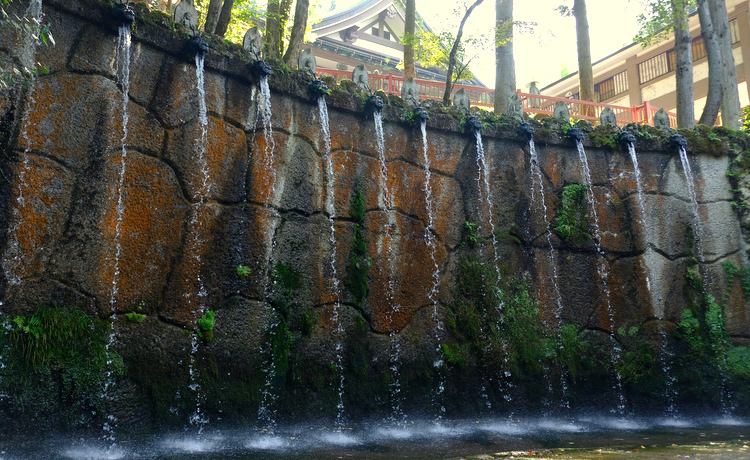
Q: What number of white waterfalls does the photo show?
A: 12